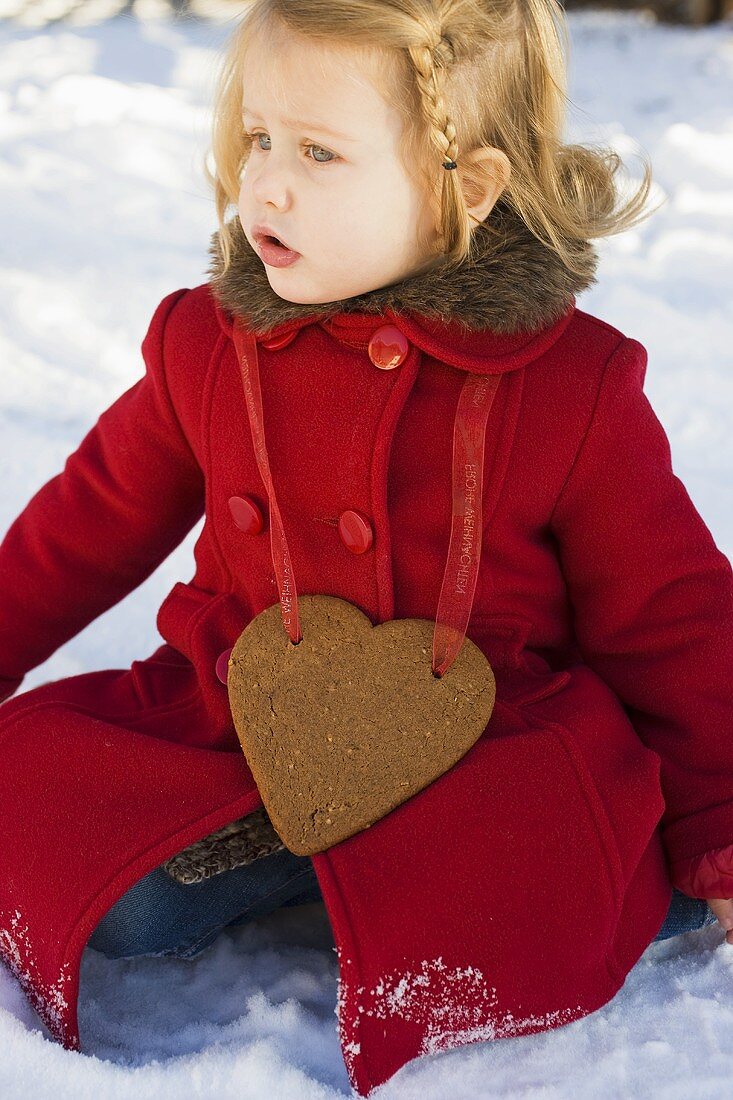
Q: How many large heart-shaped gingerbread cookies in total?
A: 1